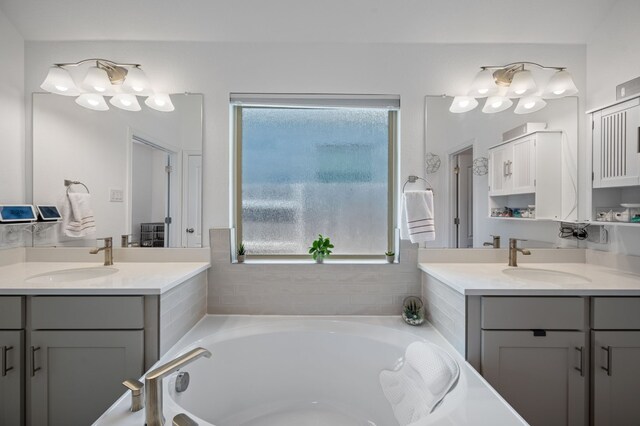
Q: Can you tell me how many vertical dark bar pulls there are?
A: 4